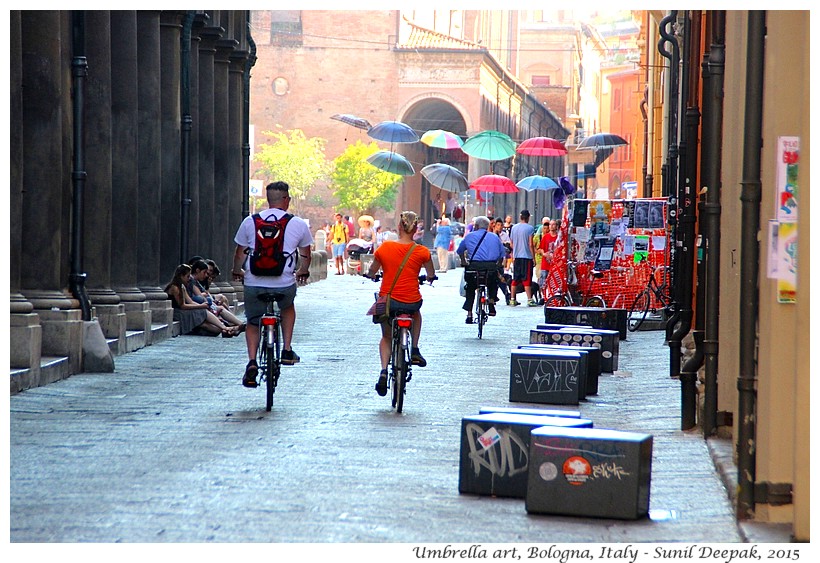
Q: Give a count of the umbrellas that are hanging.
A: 10